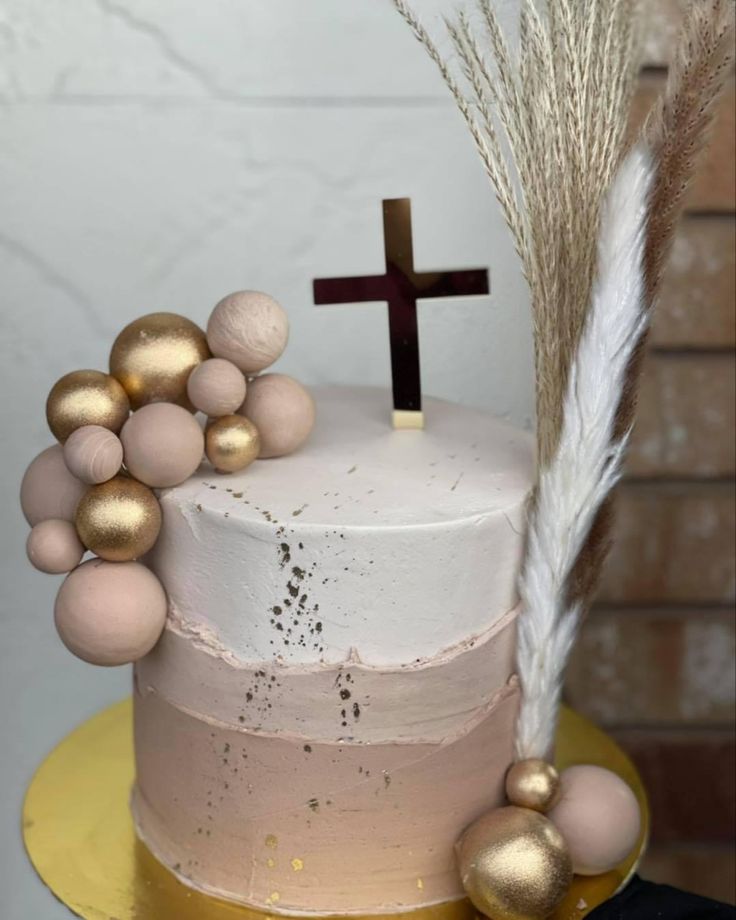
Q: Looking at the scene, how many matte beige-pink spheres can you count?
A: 9